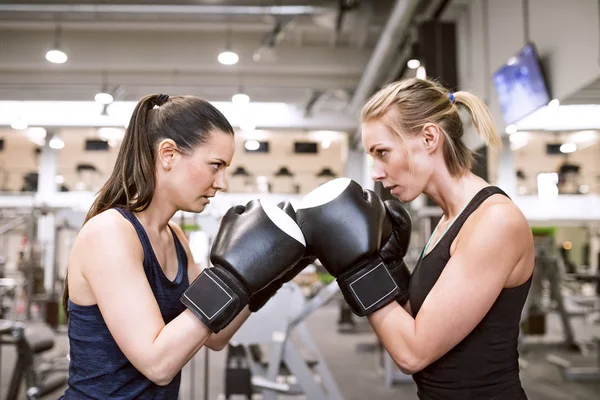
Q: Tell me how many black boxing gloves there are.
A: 4